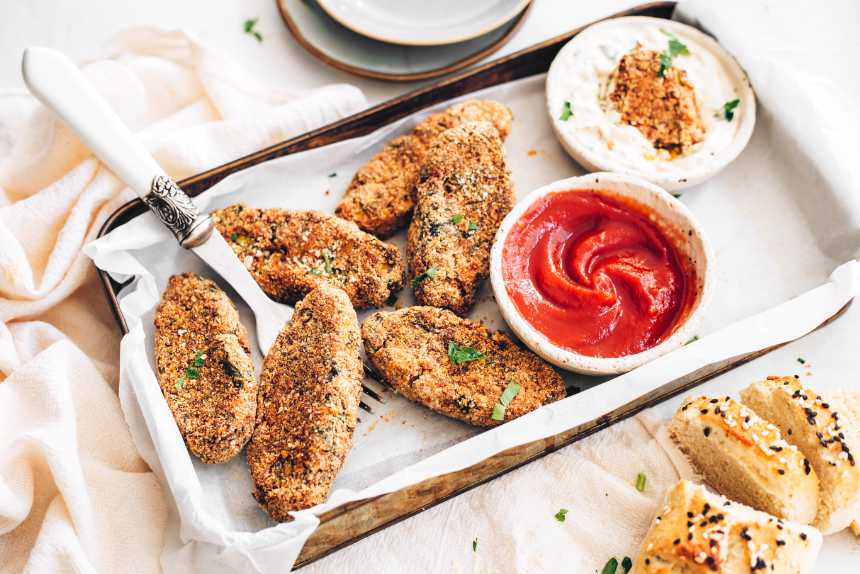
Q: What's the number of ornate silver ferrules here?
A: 1